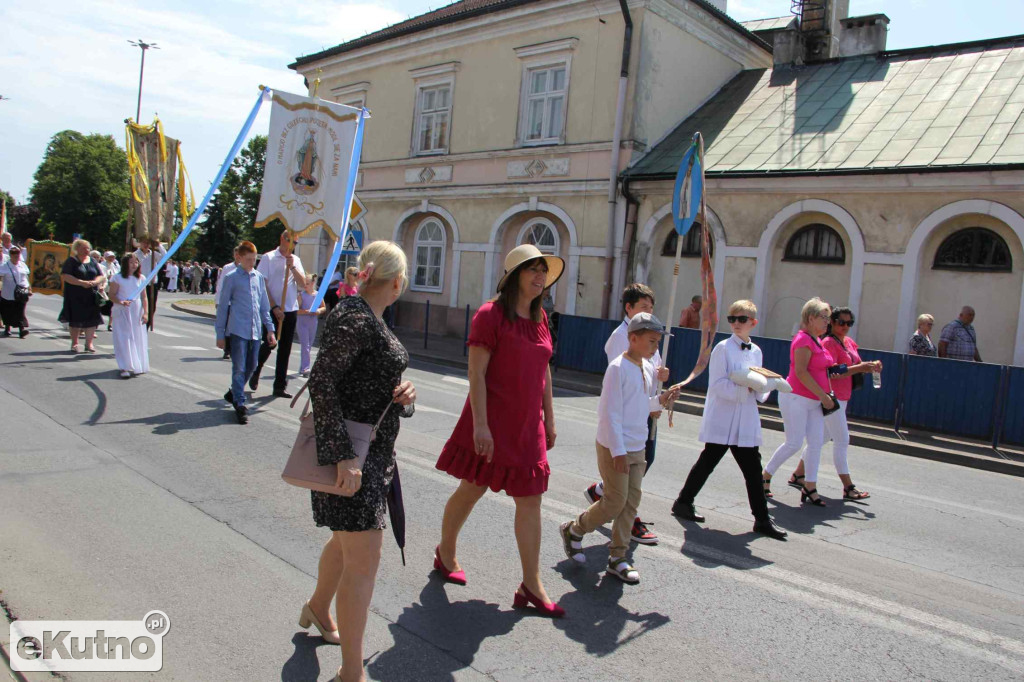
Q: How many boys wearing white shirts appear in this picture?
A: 3